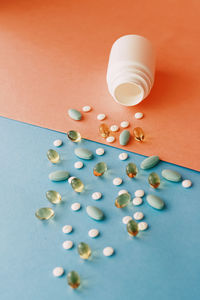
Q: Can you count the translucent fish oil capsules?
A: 14